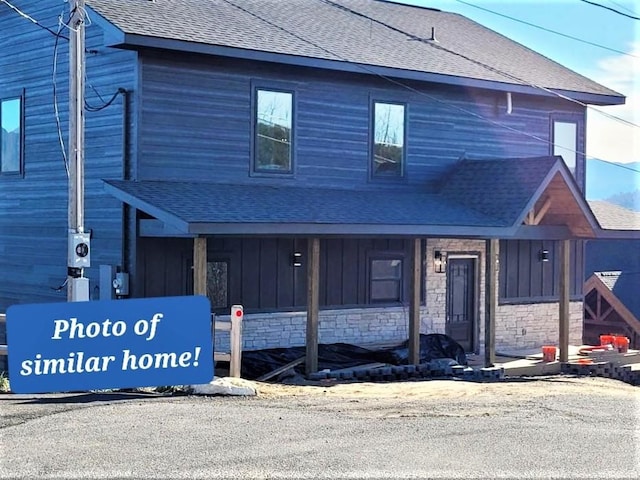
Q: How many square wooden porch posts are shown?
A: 5